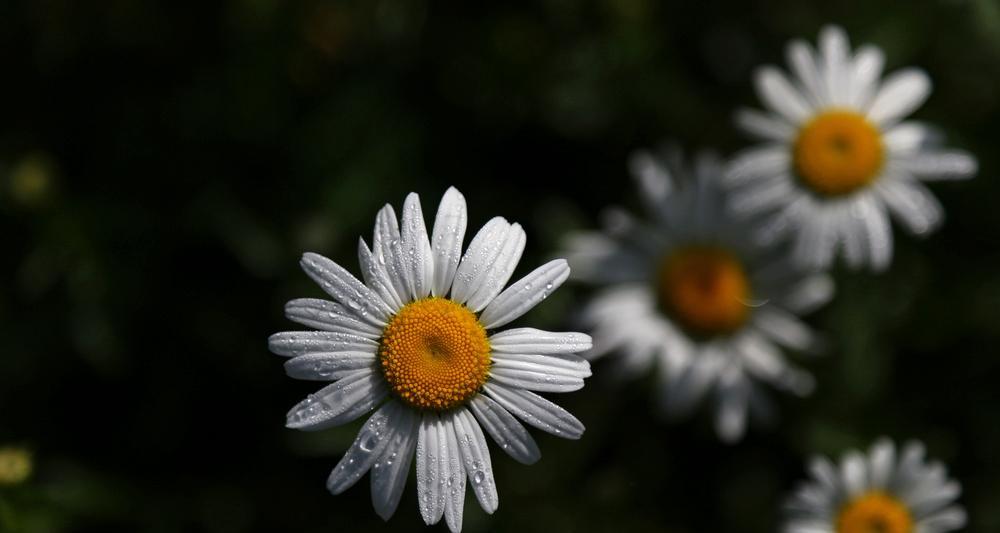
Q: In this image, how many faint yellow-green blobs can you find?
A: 2